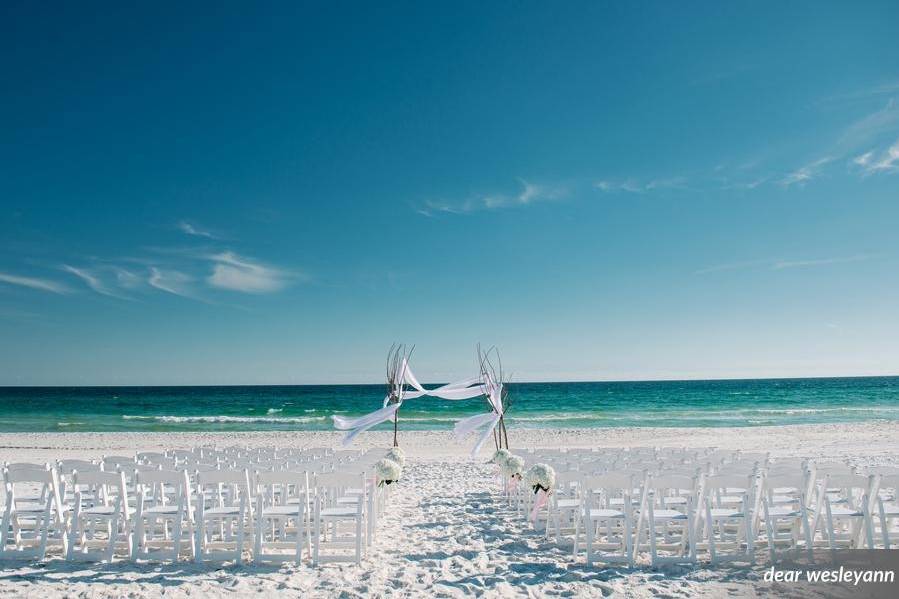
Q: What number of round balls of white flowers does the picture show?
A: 5